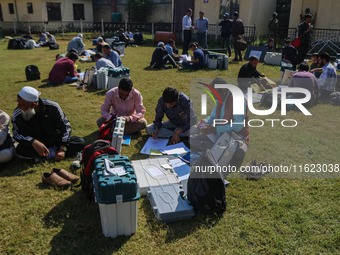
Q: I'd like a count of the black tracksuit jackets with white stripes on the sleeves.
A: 1